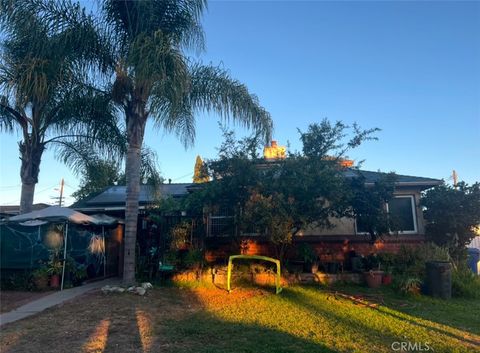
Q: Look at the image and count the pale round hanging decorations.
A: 2